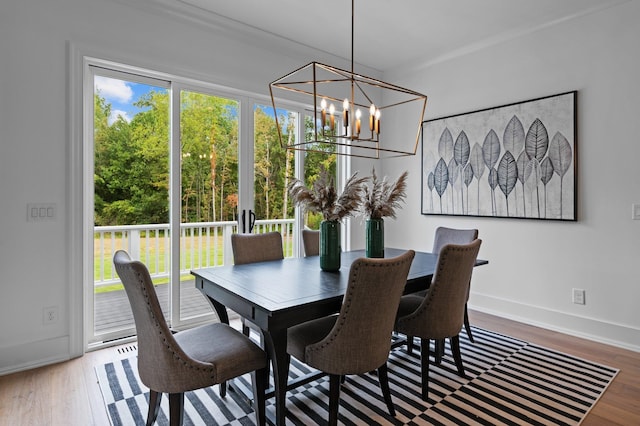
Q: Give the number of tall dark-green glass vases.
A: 2